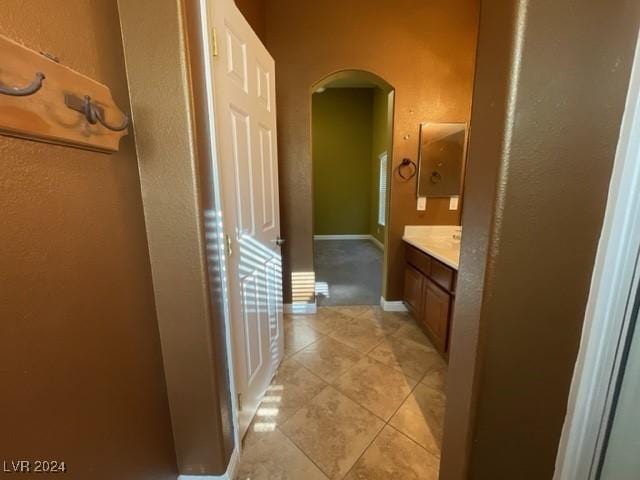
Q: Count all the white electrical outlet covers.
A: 2